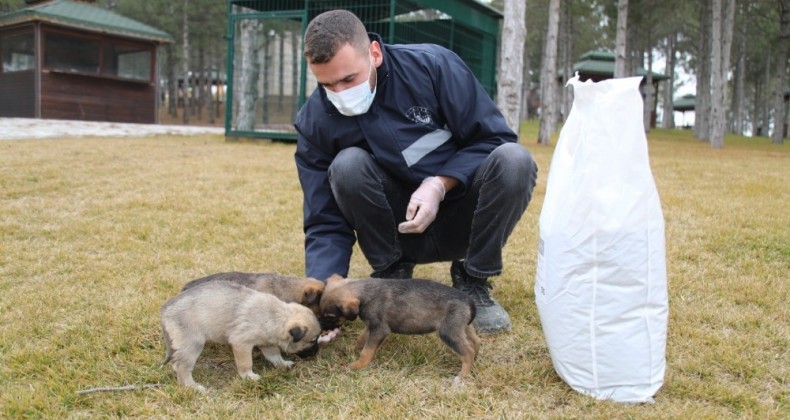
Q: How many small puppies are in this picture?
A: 3